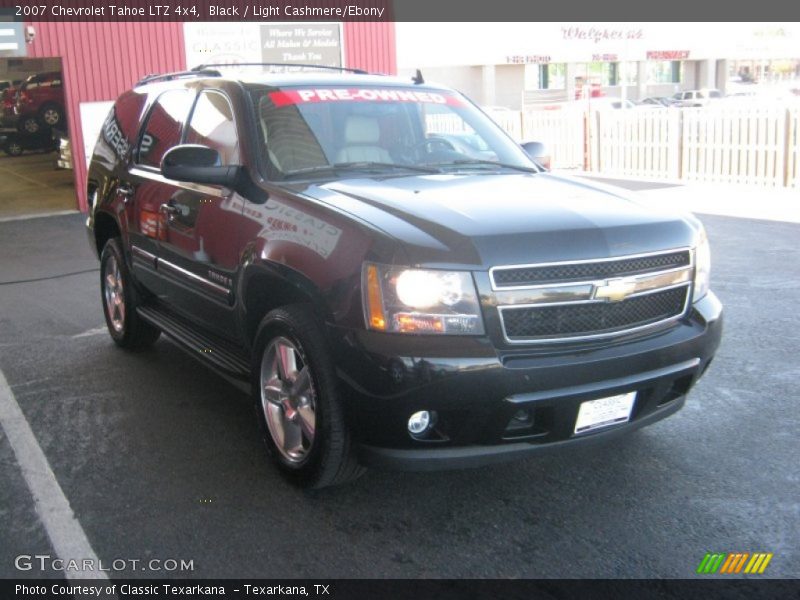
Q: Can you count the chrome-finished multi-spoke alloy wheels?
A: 2